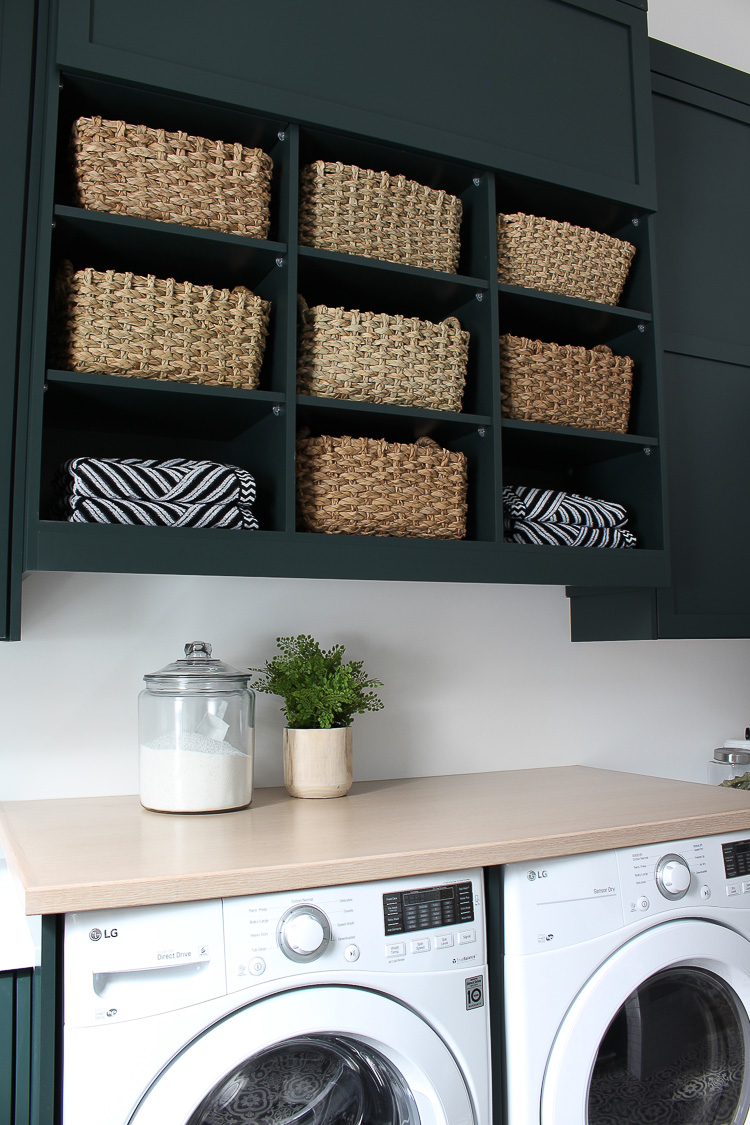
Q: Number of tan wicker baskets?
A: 7